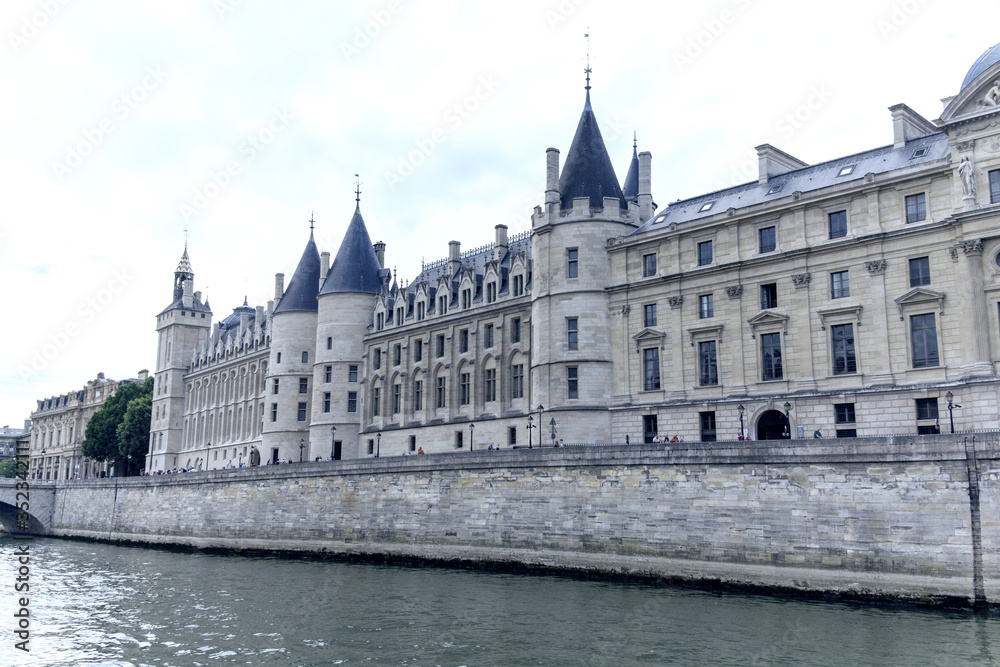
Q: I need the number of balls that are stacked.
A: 0